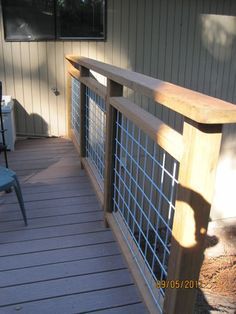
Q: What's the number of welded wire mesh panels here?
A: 3